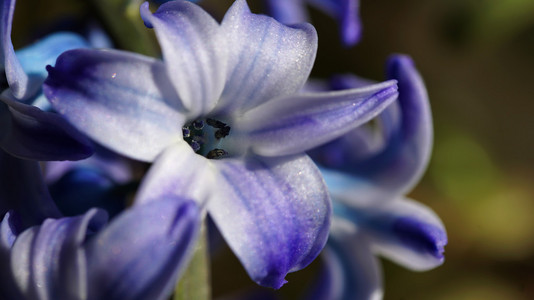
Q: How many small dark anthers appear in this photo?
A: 6